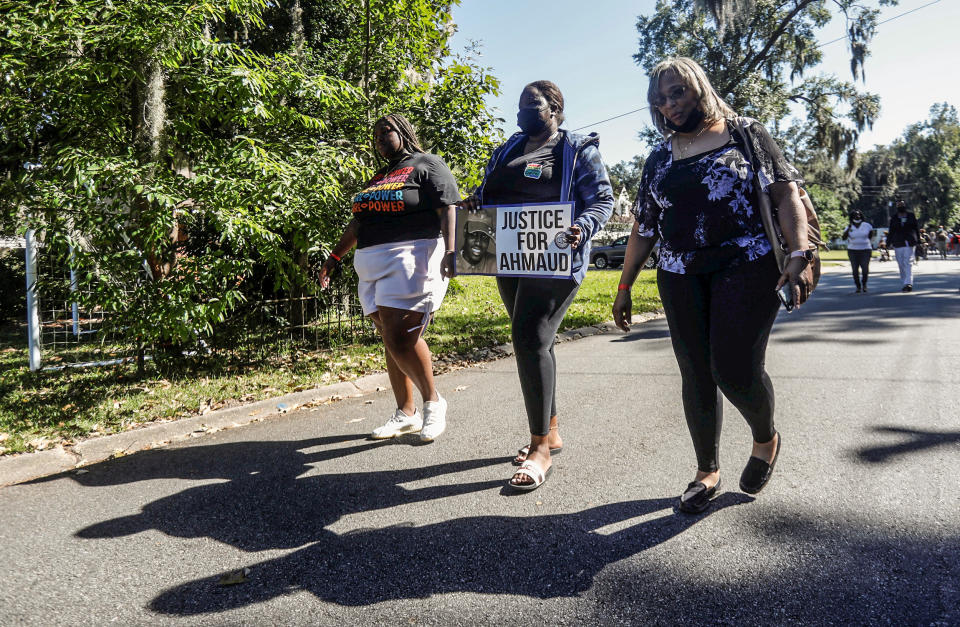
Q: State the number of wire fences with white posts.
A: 1